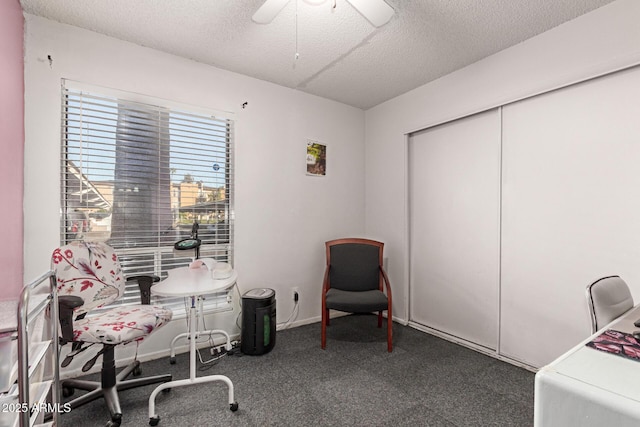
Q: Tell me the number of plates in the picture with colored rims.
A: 0